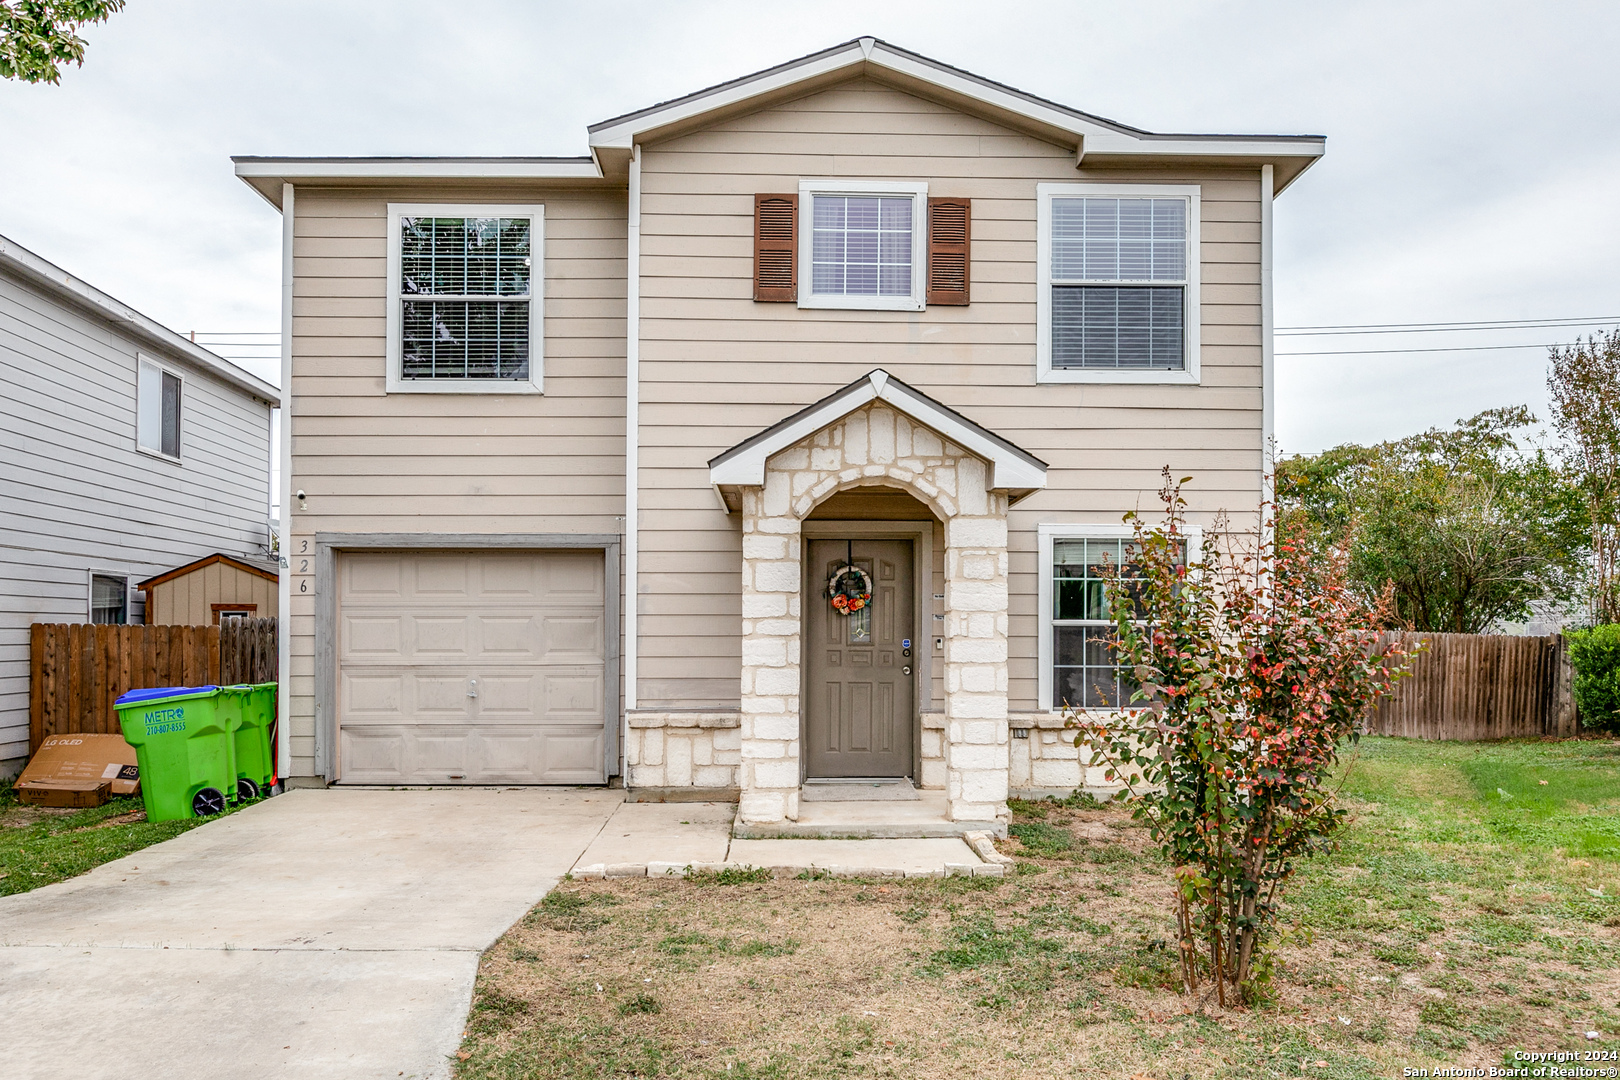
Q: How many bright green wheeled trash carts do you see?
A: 2